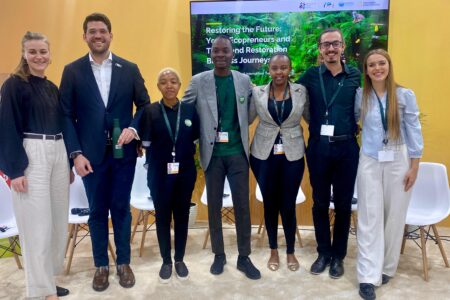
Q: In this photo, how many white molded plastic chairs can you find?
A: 7